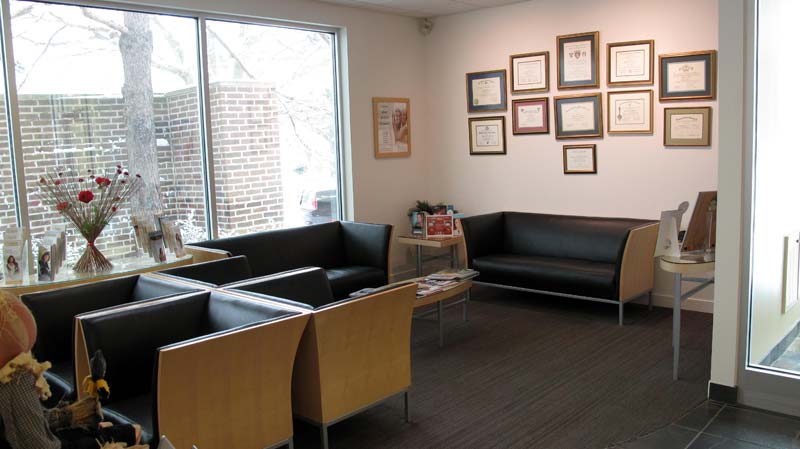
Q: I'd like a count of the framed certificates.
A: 11